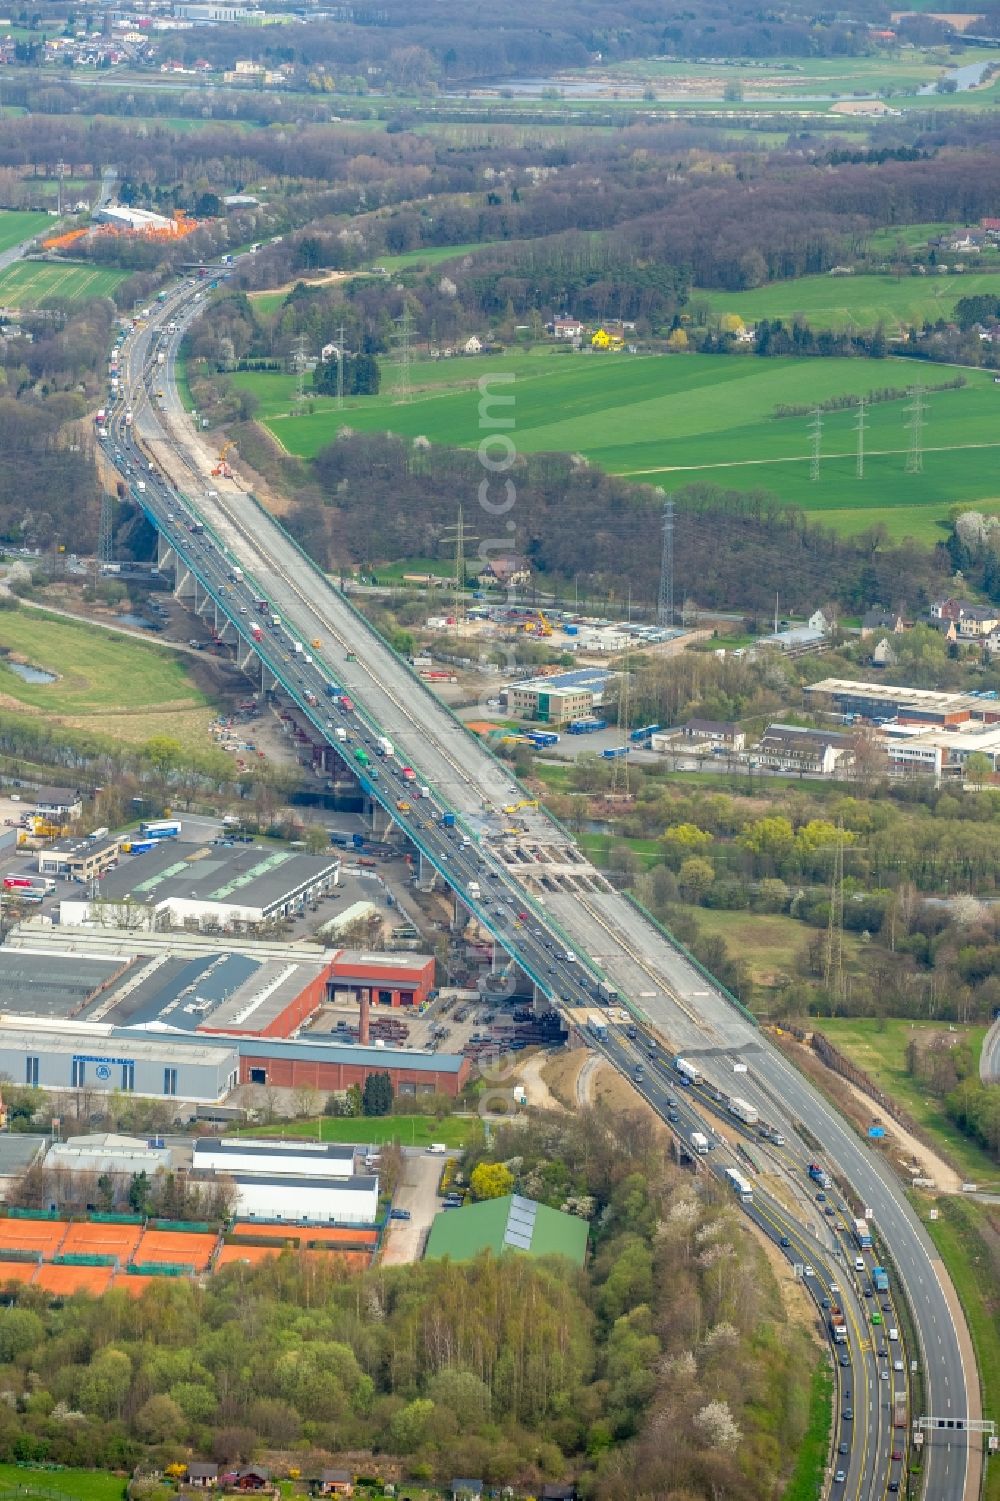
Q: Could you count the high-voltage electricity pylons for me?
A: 11